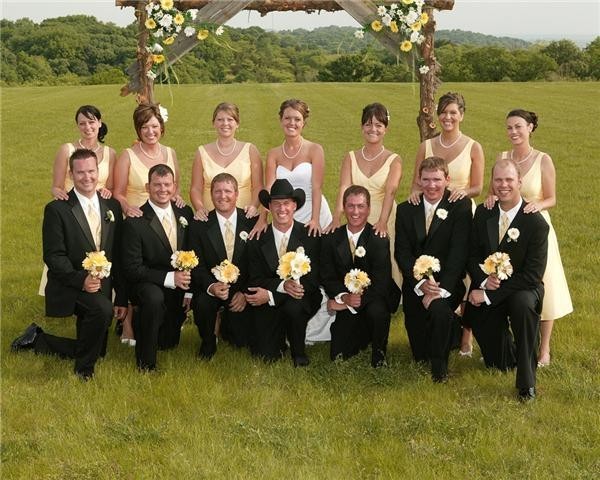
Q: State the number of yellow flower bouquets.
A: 7